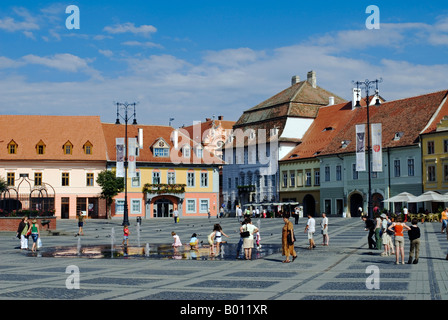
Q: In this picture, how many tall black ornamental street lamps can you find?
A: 2